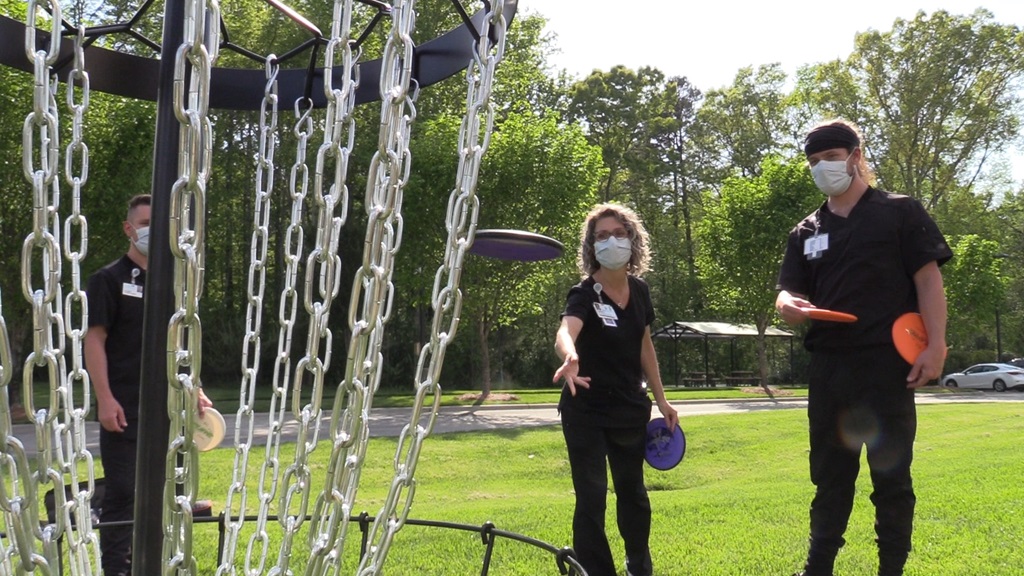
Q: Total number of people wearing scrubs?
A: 3